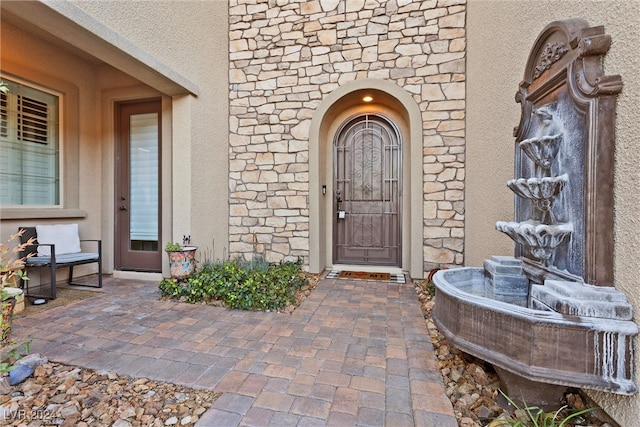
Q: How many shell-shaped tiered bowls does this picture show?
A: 3